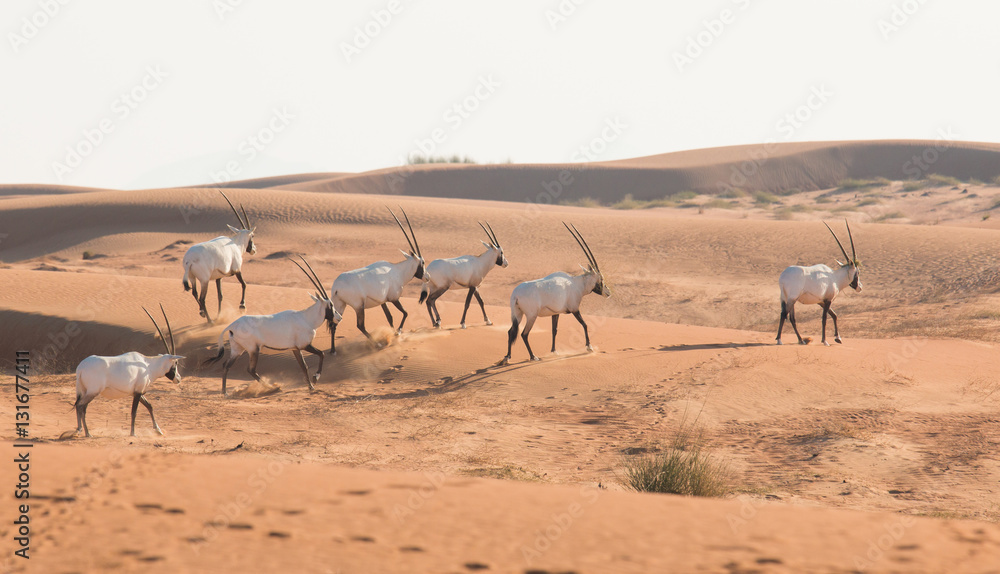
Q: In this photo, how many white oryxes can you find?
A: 7